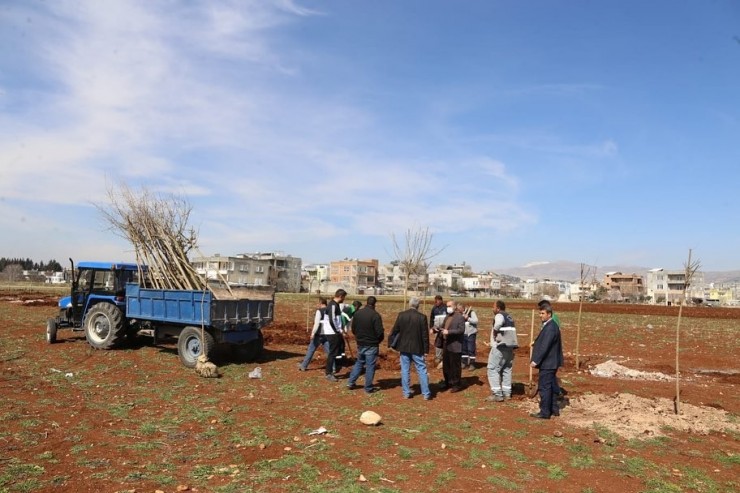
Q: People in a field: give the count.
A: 11